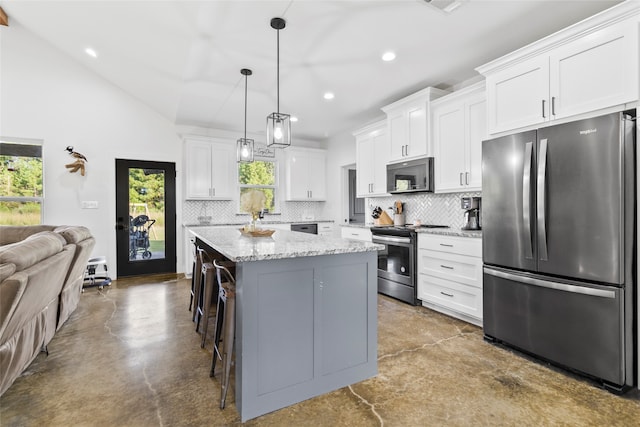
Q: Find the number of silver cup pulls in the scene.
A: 0